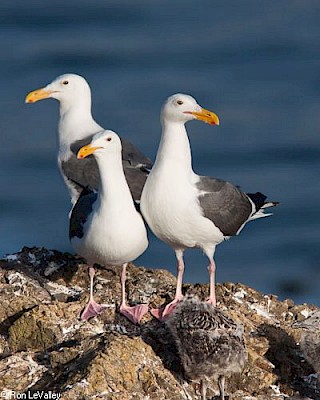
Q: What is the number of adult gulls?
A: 3